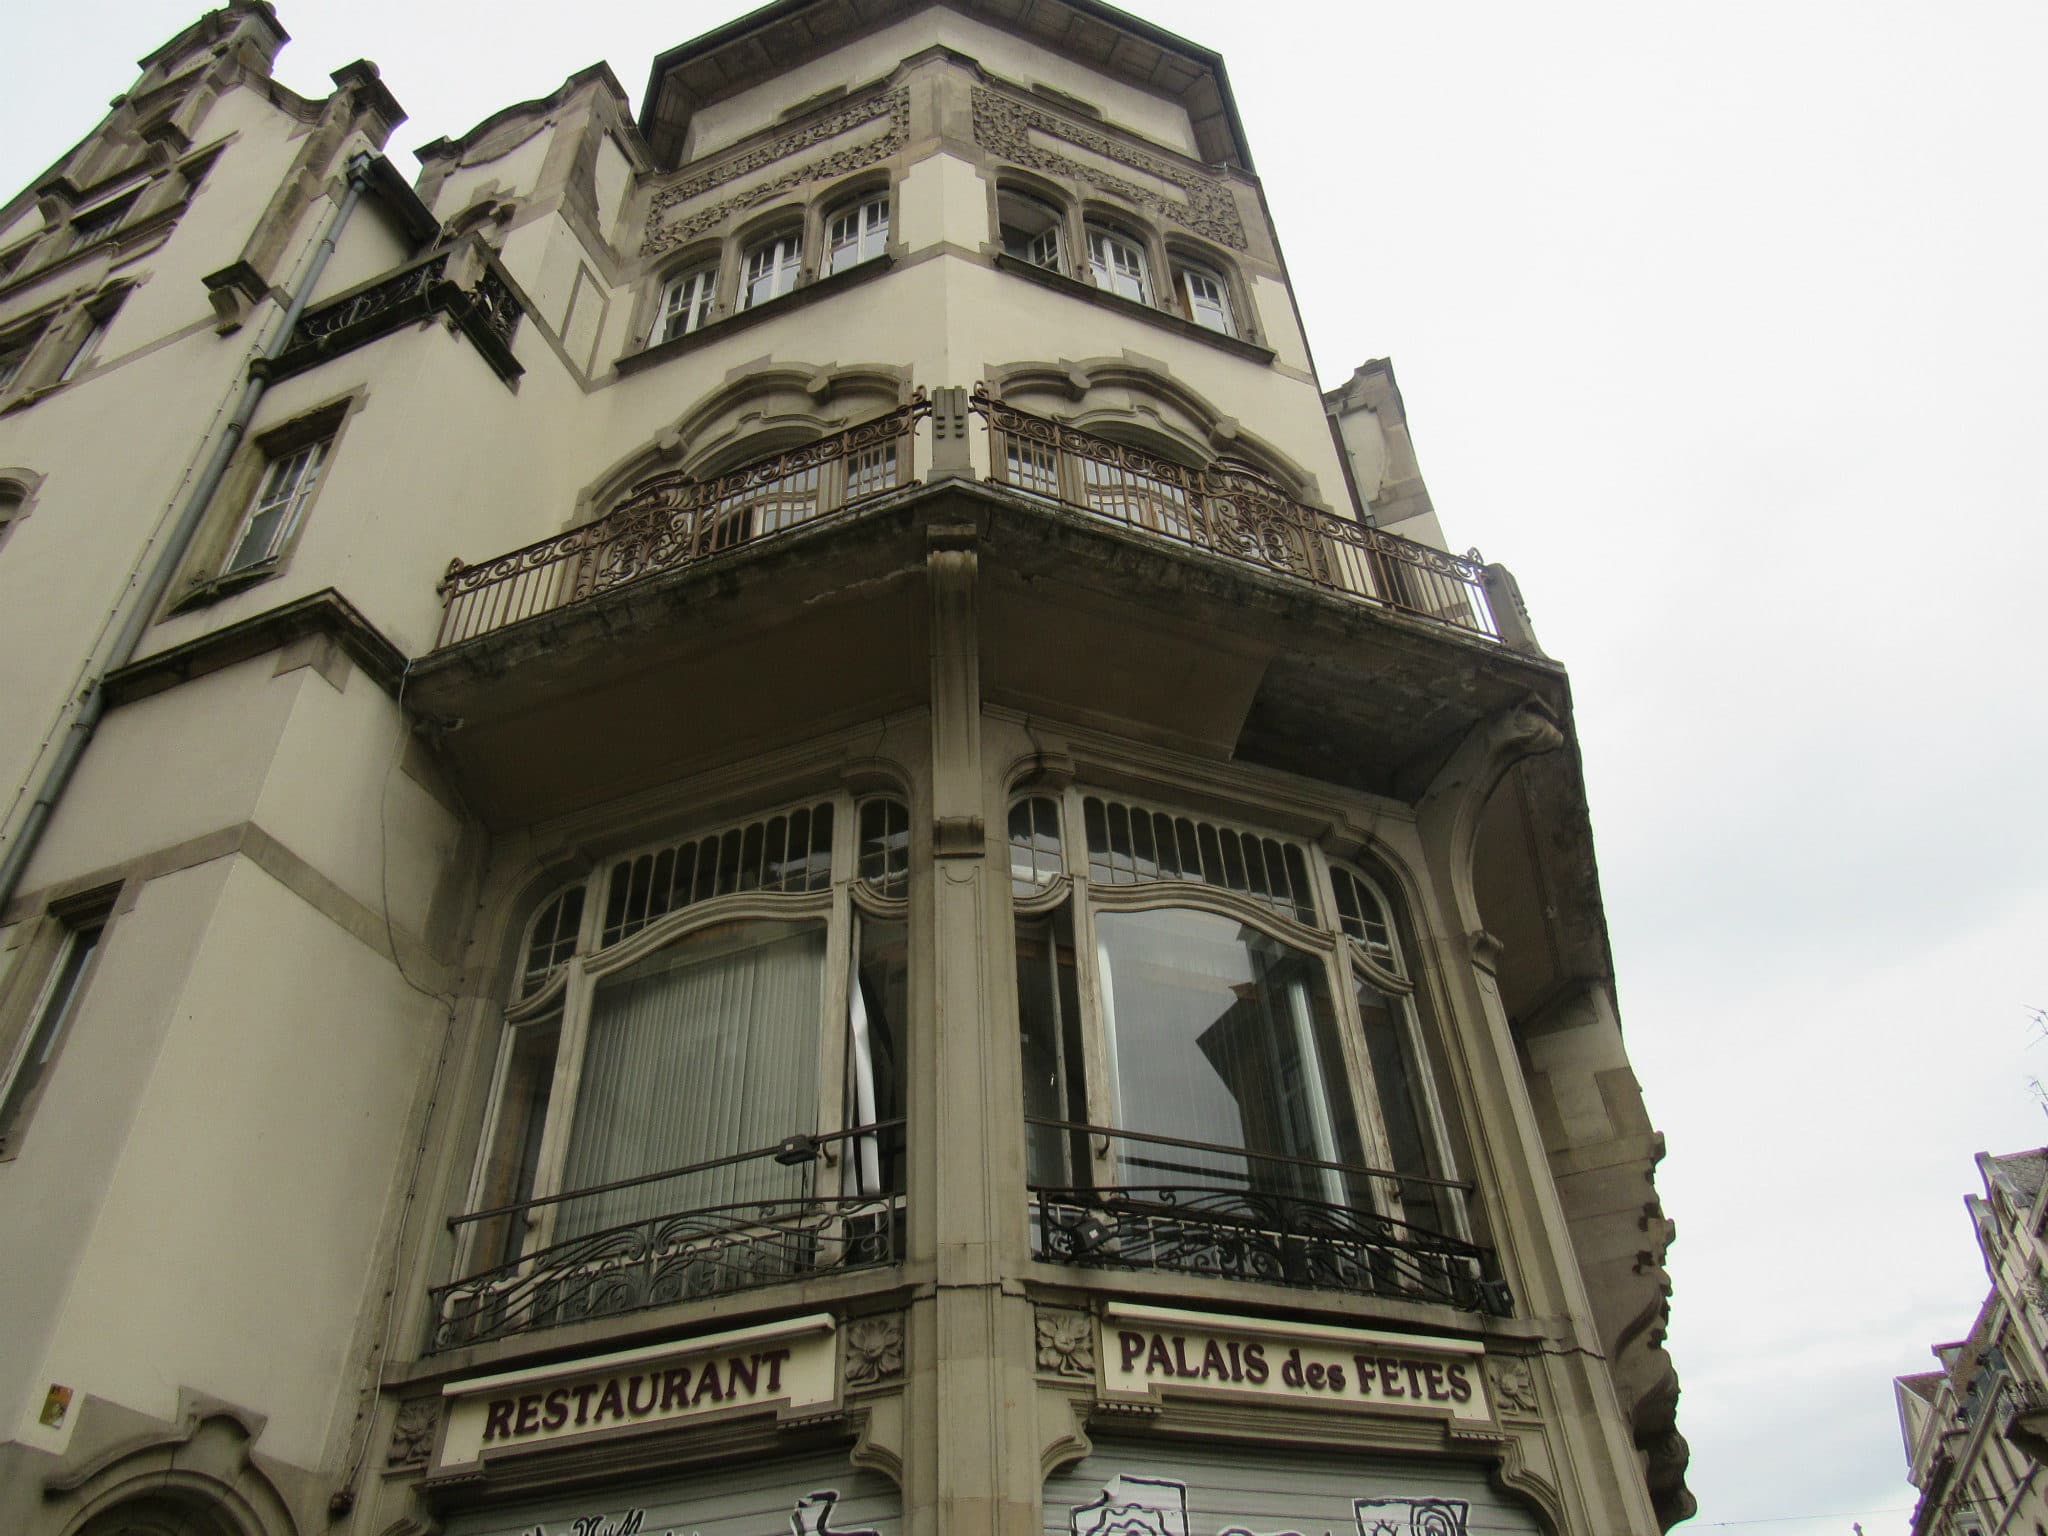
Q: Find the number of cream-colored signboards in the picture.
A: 2